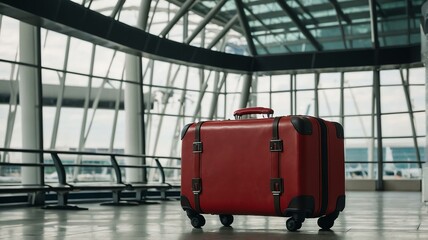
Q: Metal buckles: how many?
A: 4